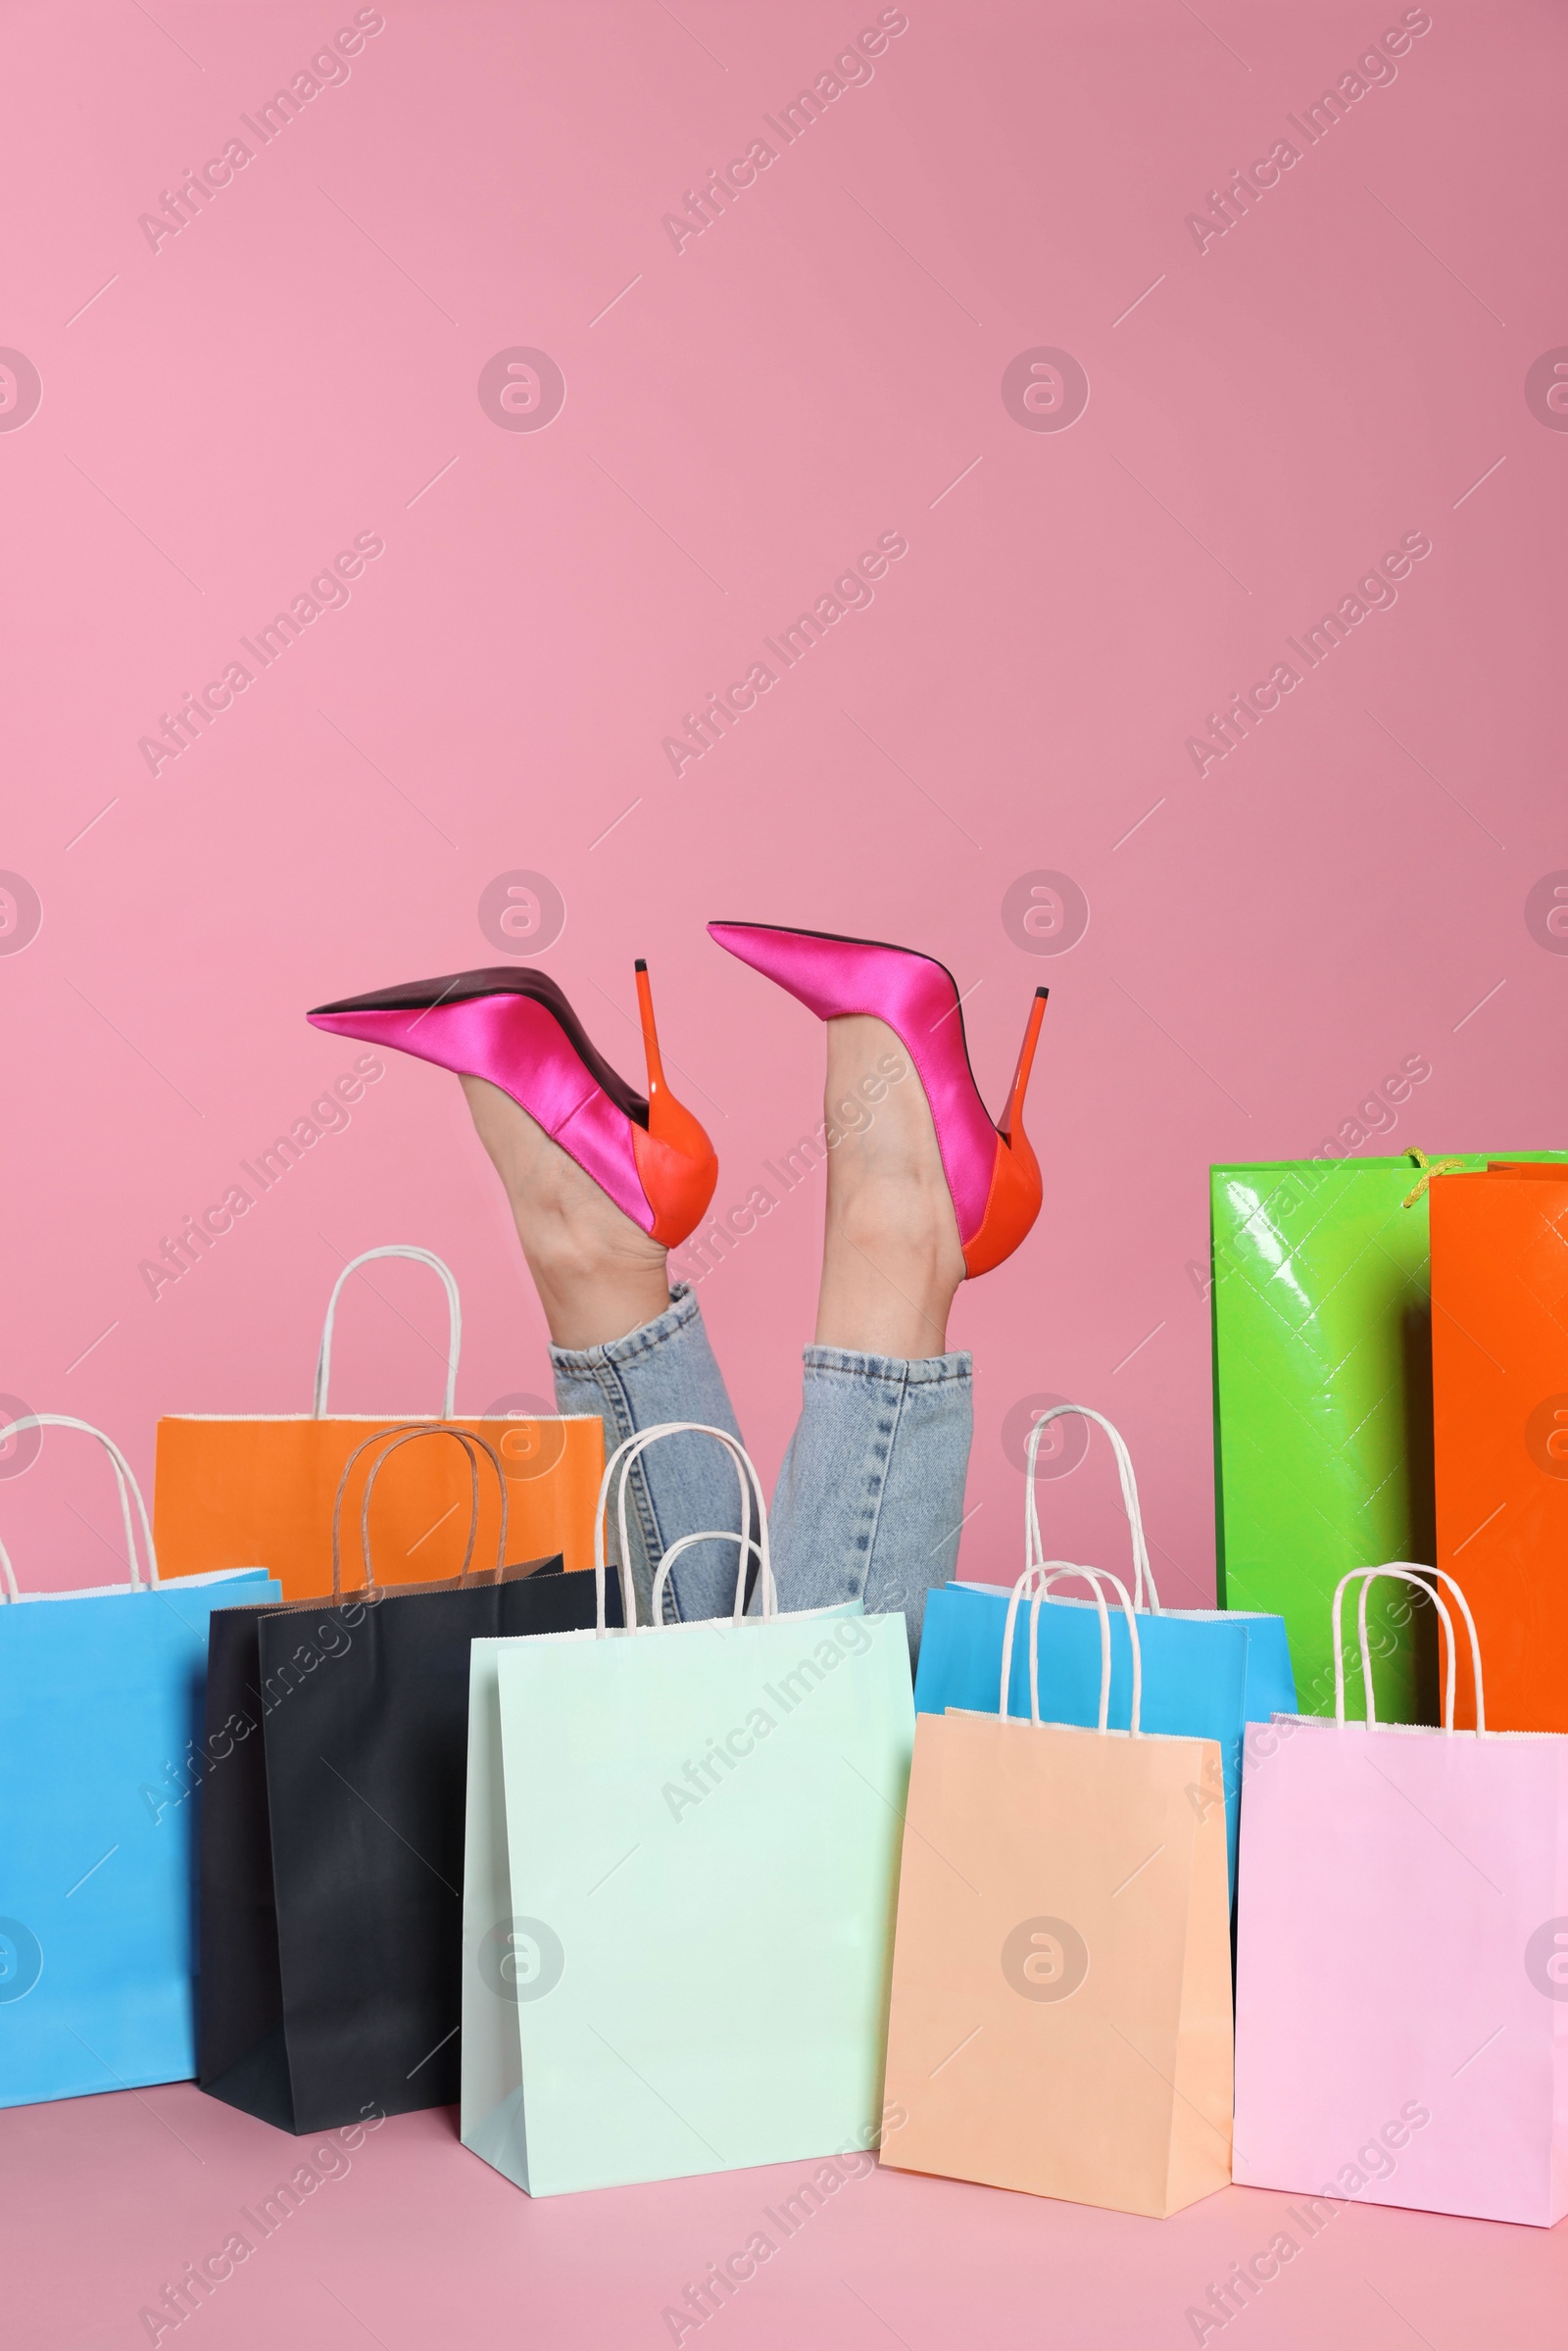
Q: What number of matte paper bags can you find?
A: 7